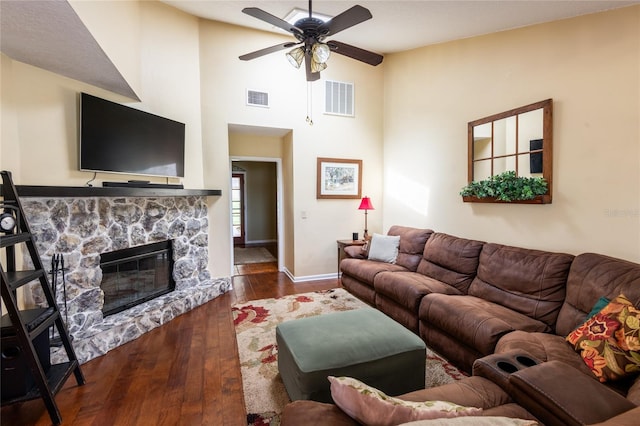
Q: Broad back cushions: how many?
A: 4